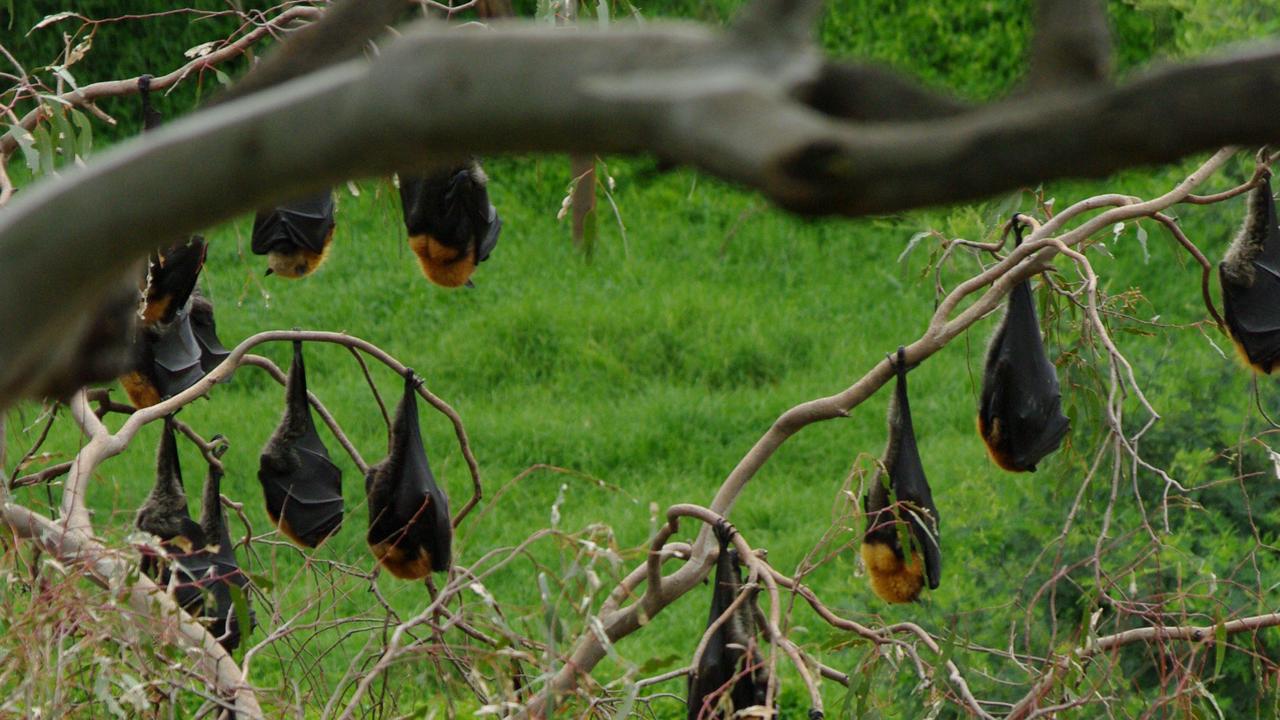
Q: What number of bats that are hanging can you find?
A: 12